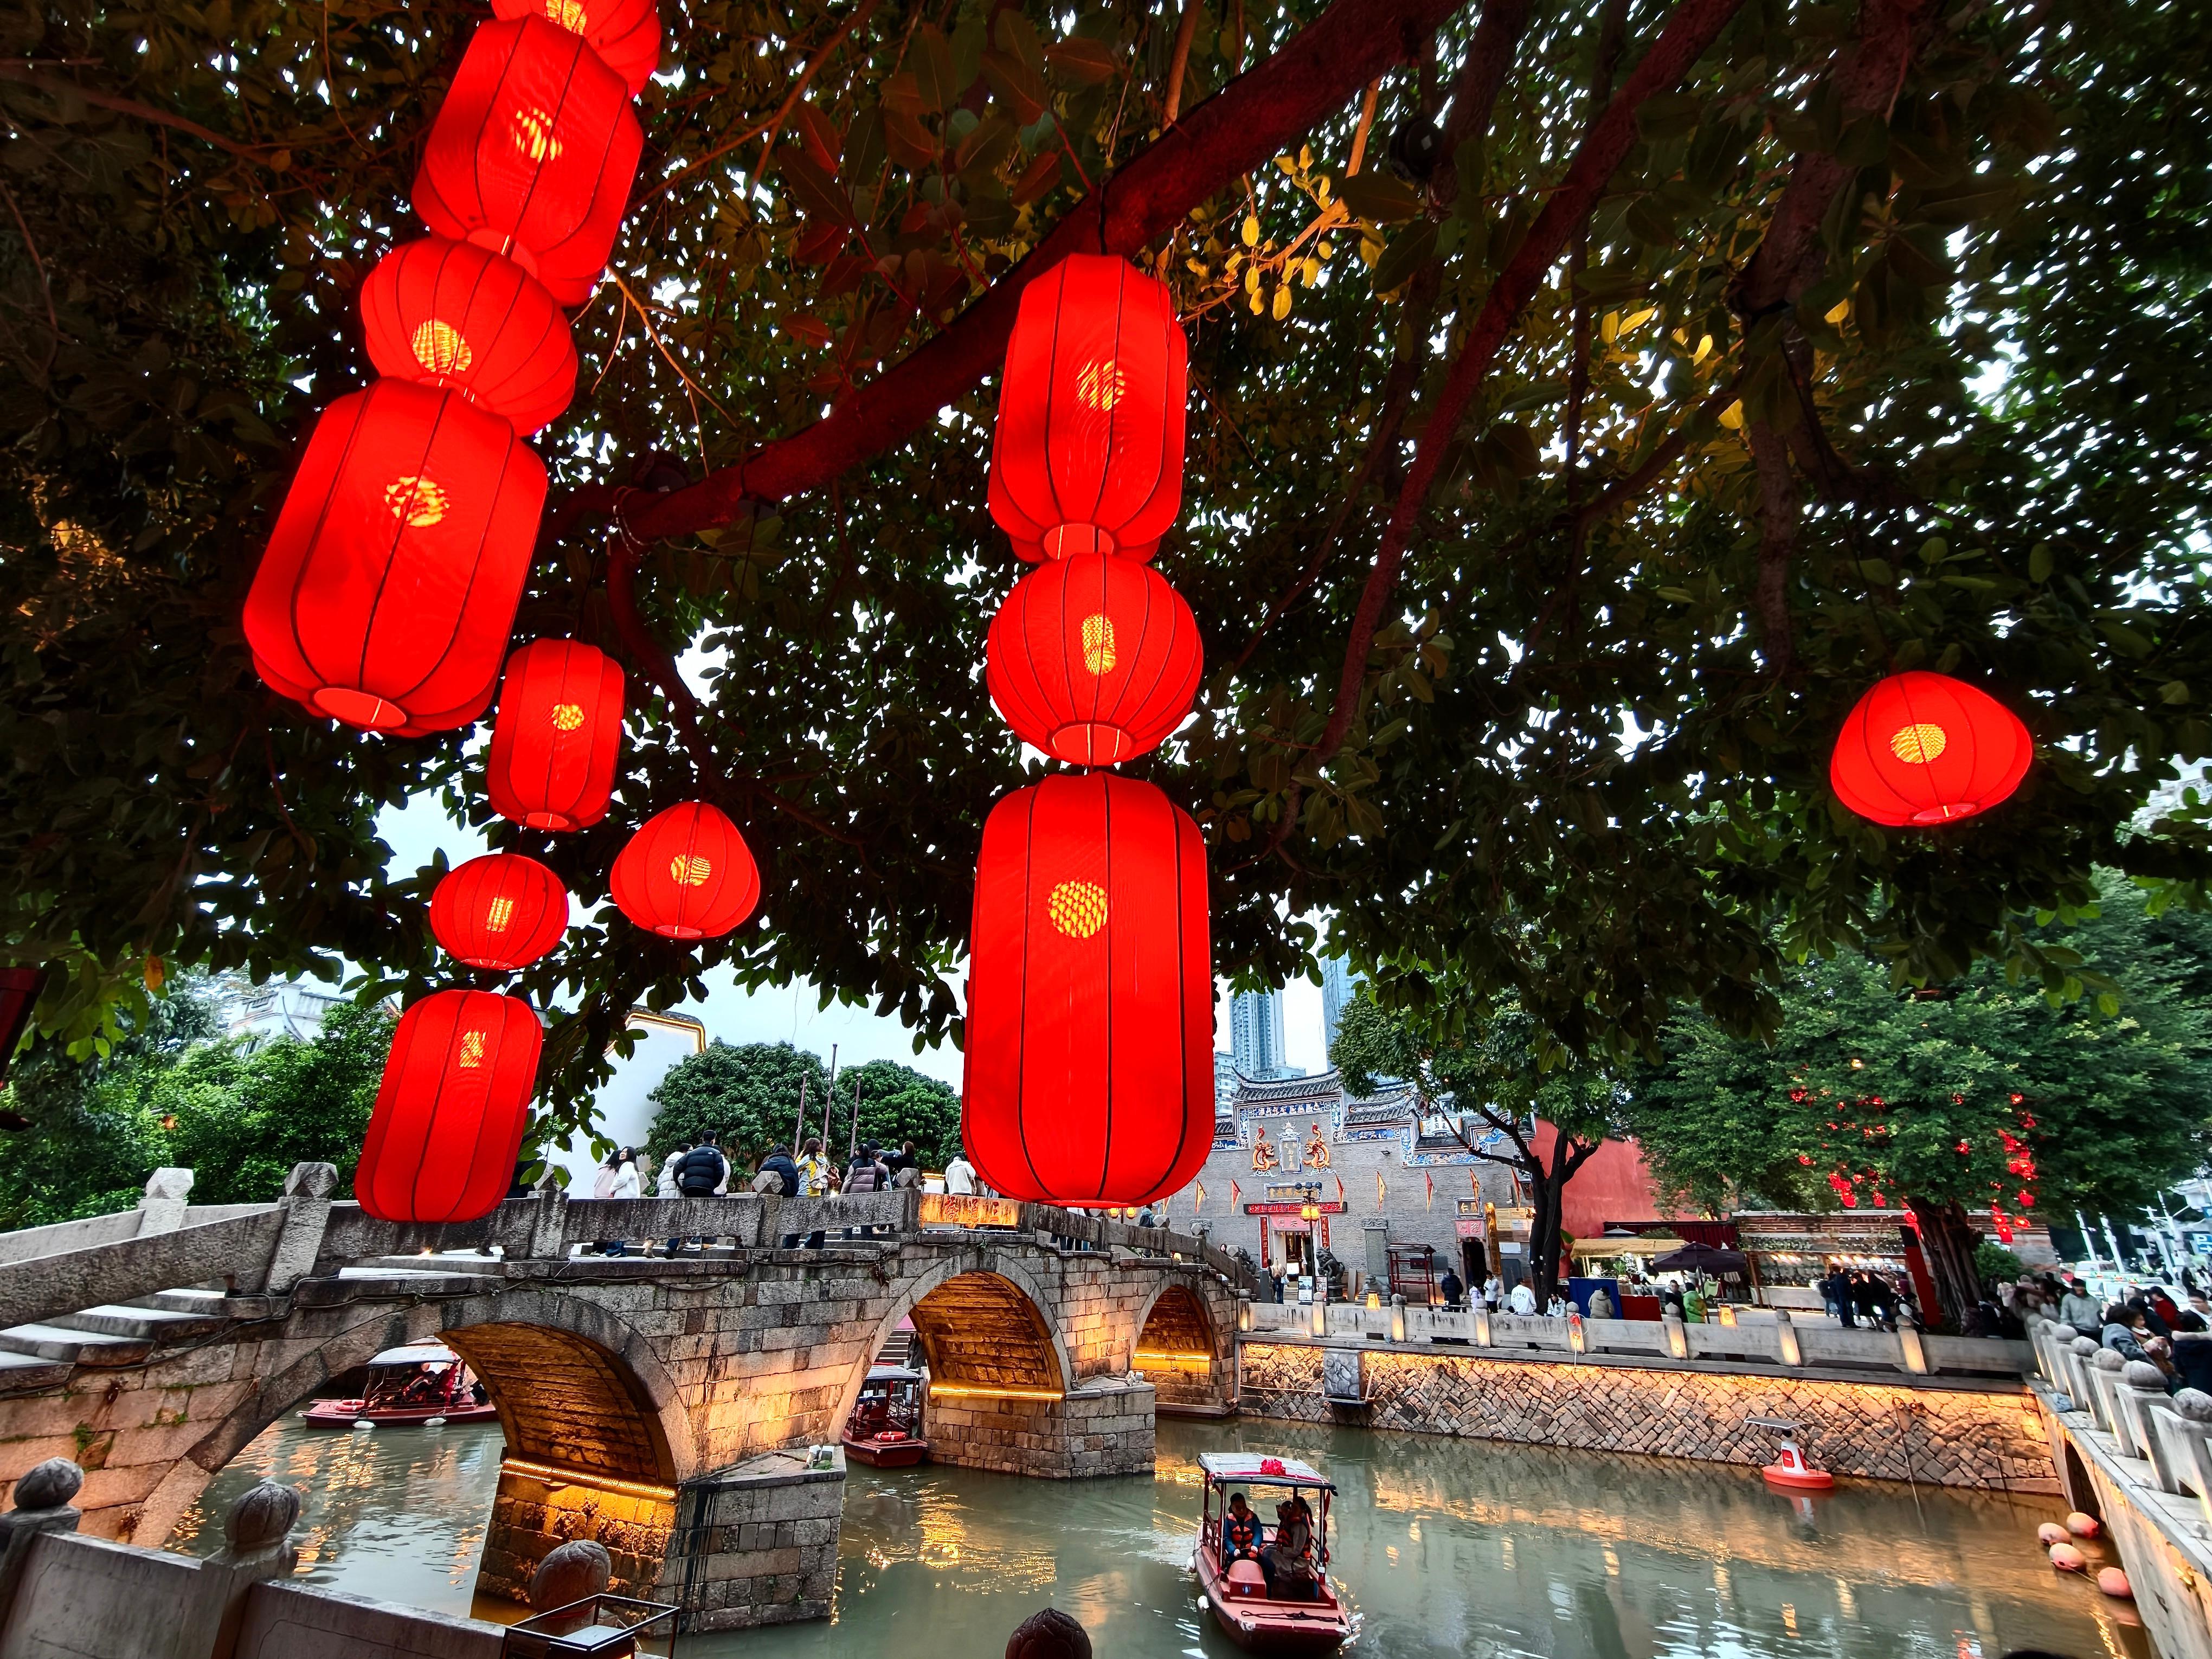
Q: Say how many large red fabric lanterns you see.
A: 12